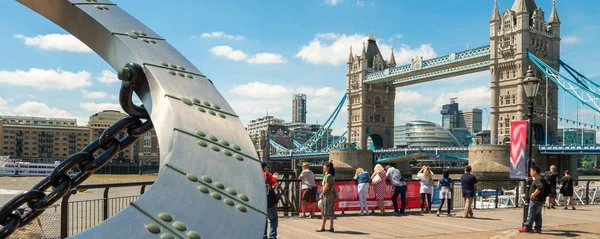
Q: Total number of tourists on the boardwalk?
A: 12